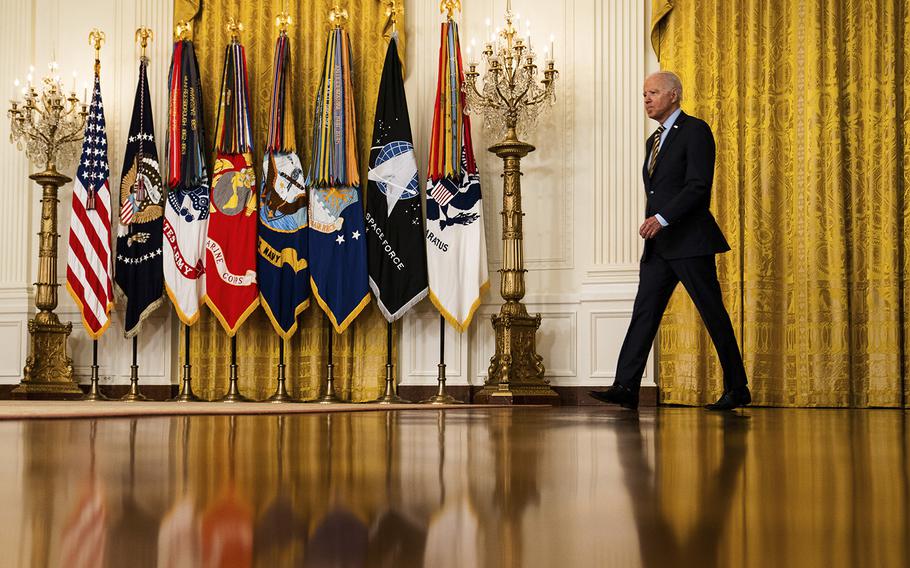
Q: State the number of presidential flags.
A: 1